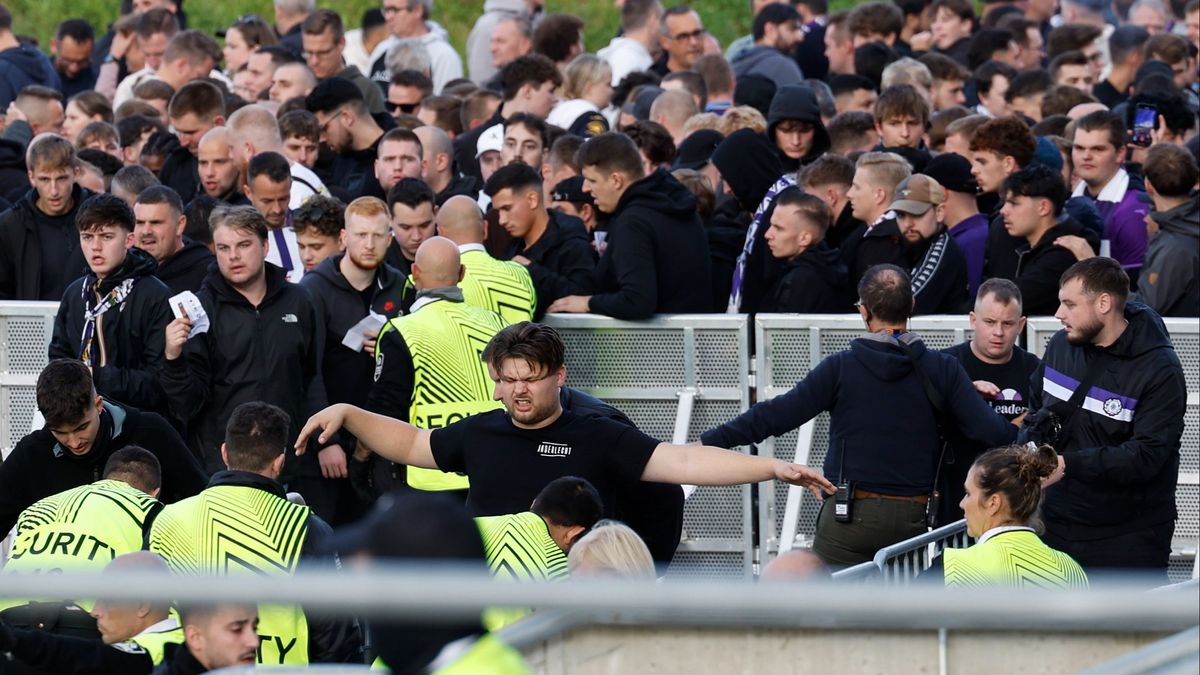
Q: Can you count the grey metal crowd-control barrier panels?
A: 4